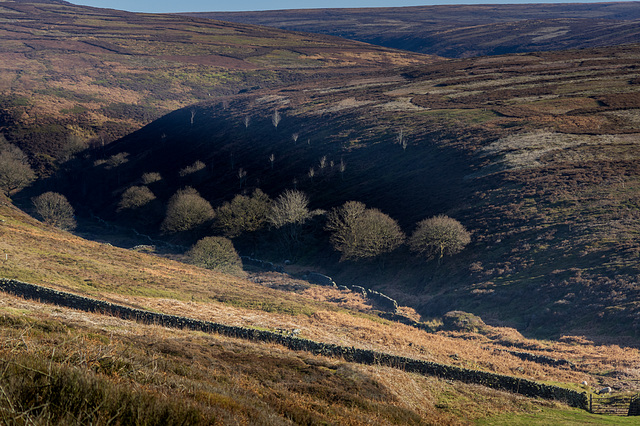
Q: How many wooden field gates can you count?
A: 1